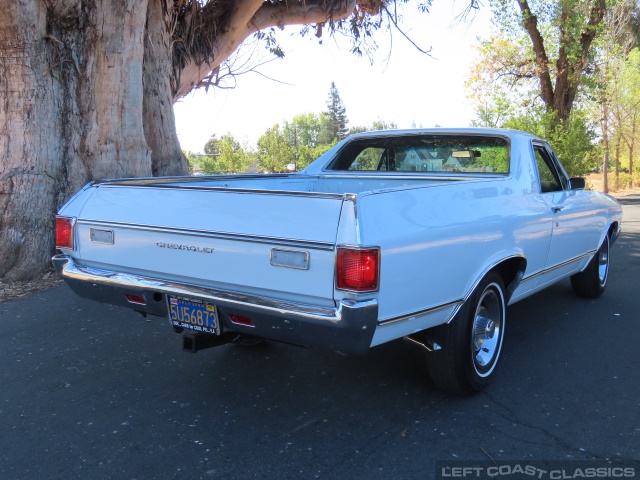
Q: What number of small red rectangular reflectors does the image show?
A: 2